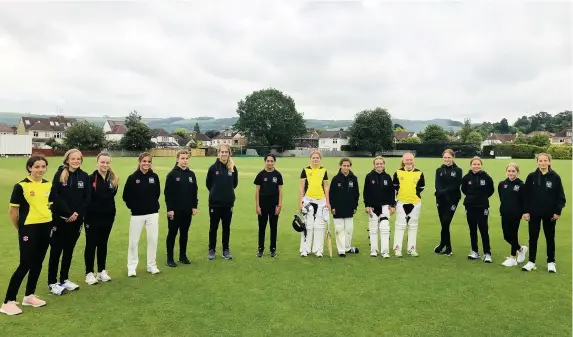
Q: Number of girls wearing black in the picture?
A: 12